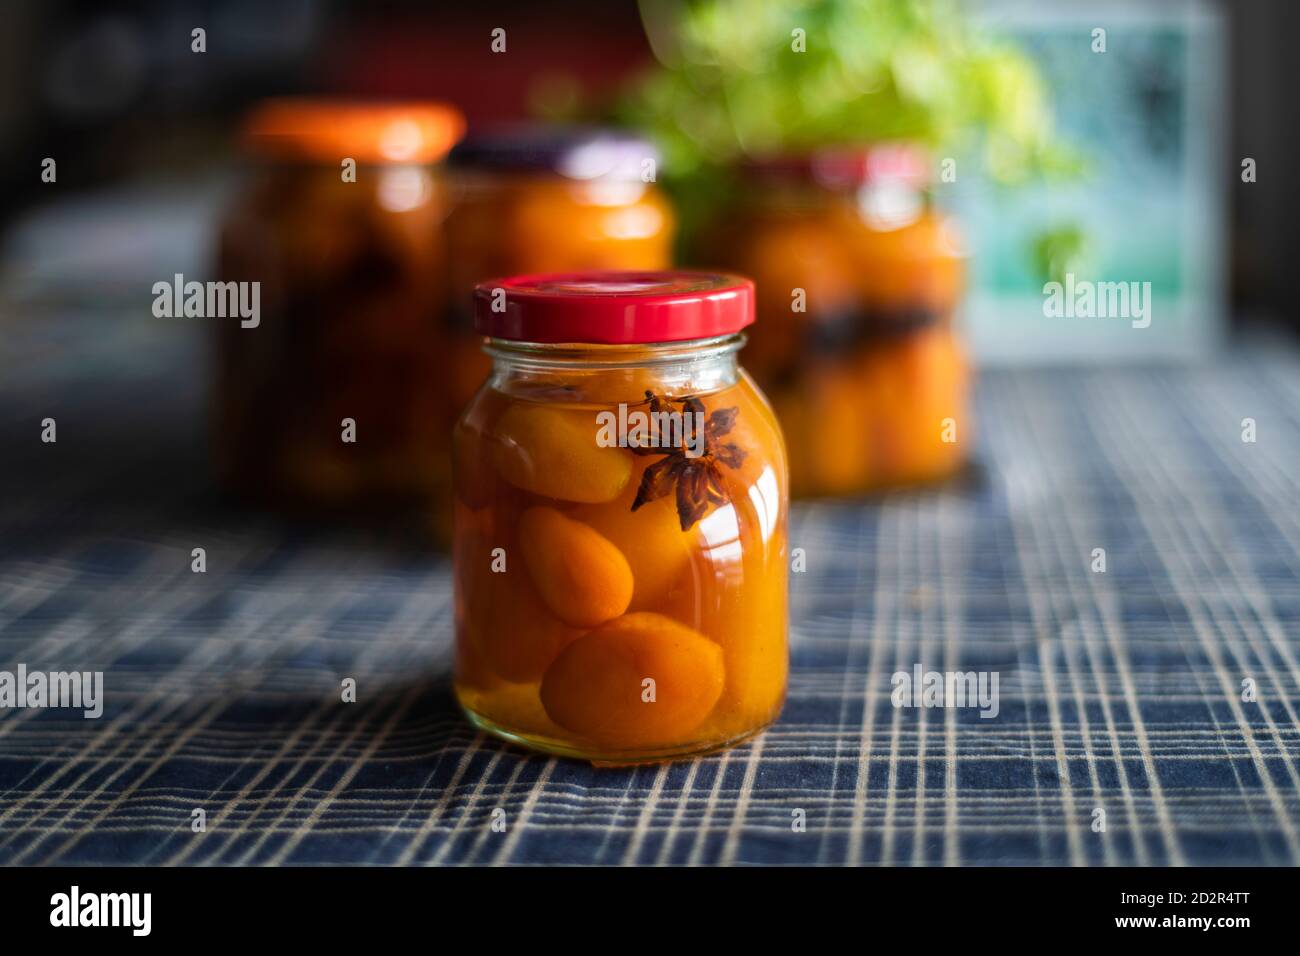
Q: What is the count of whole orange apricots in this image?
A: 3